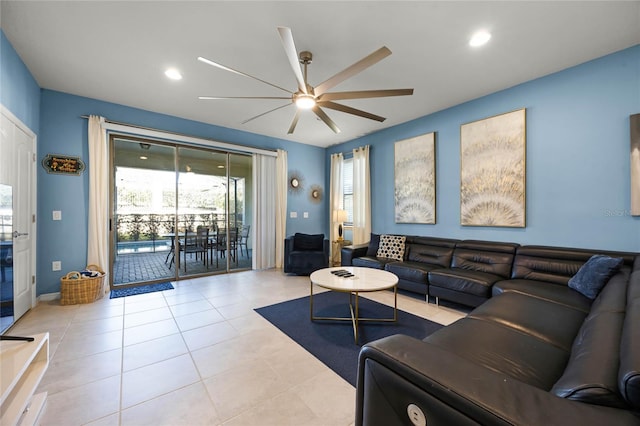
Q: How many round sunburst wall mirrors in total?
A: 2